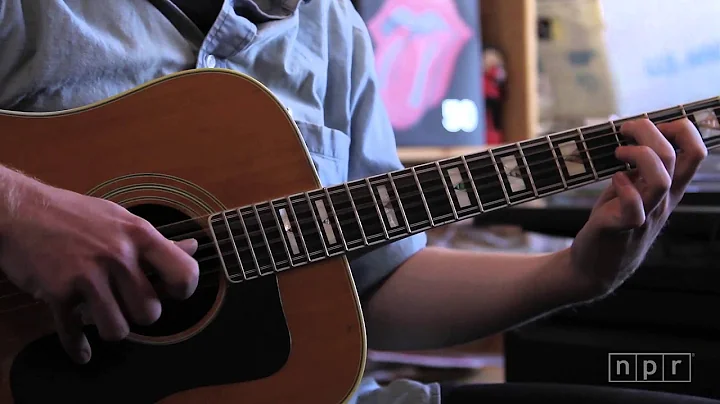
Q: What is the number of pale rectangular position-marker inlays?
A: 7